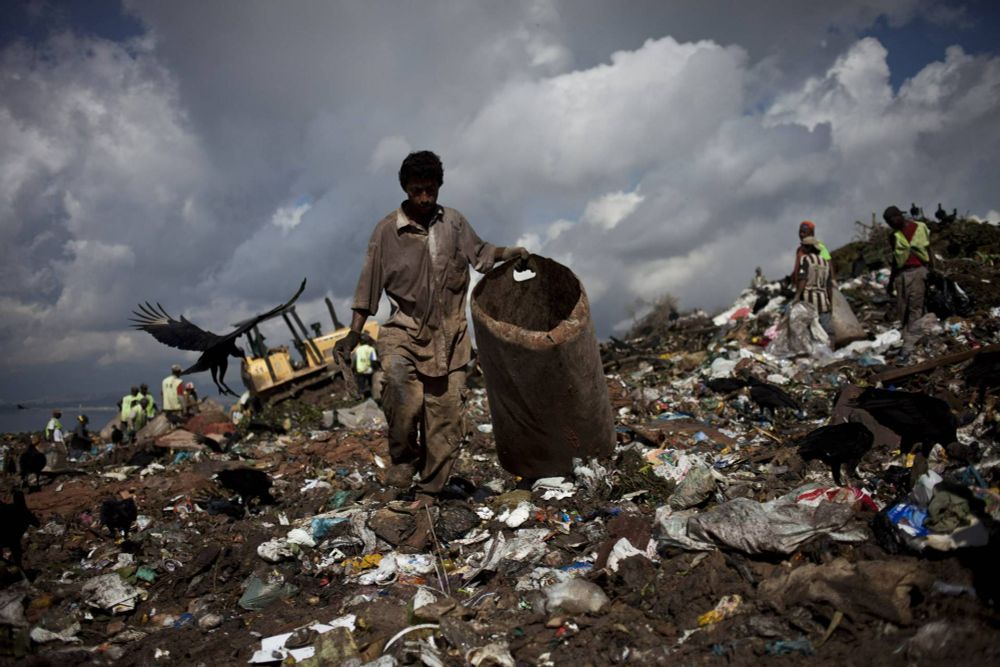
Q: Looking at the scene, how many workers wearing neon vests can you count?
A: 8